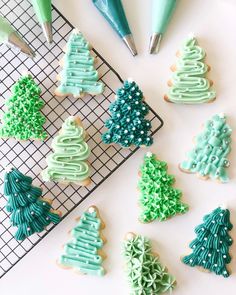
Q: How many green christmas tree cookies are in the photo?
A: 11